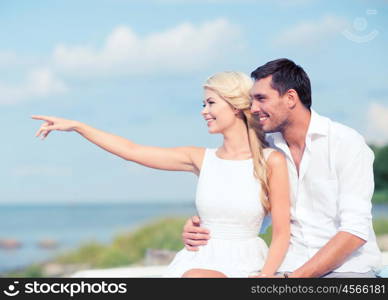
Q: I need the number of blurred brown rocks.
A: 2